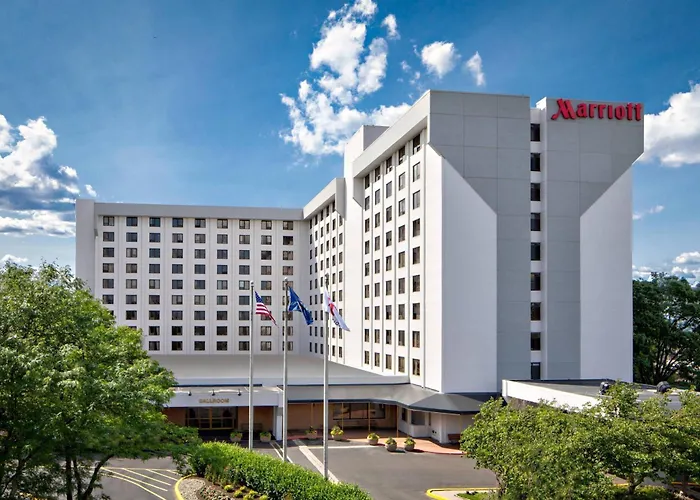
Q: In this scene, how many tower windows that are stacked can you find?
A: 9